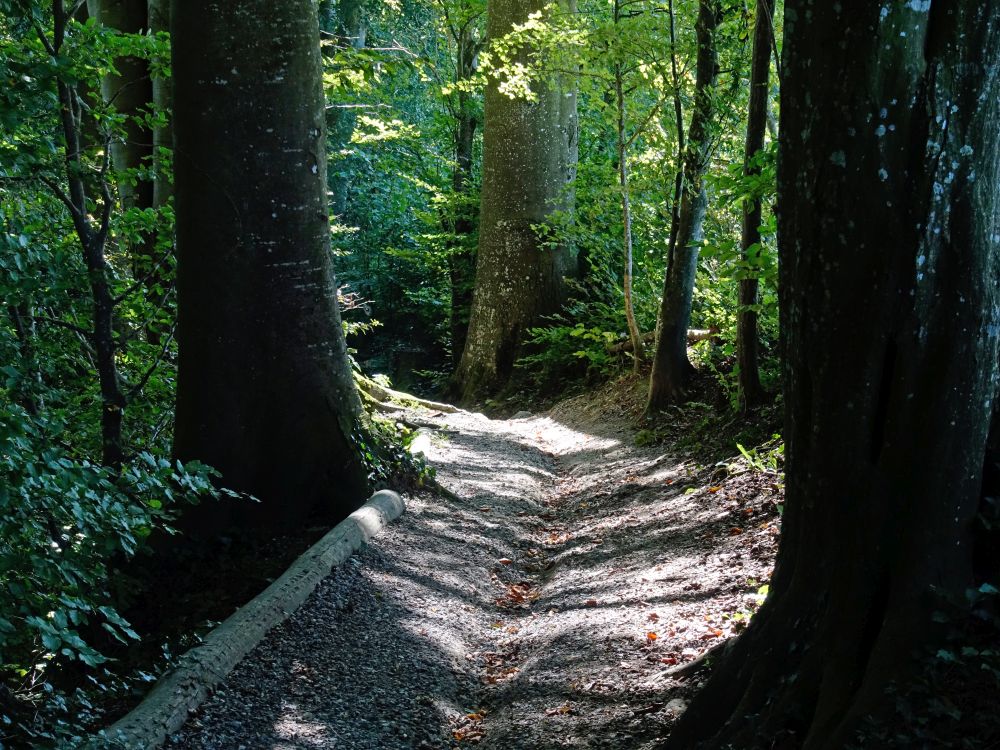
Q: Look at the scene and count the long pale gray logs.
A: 1